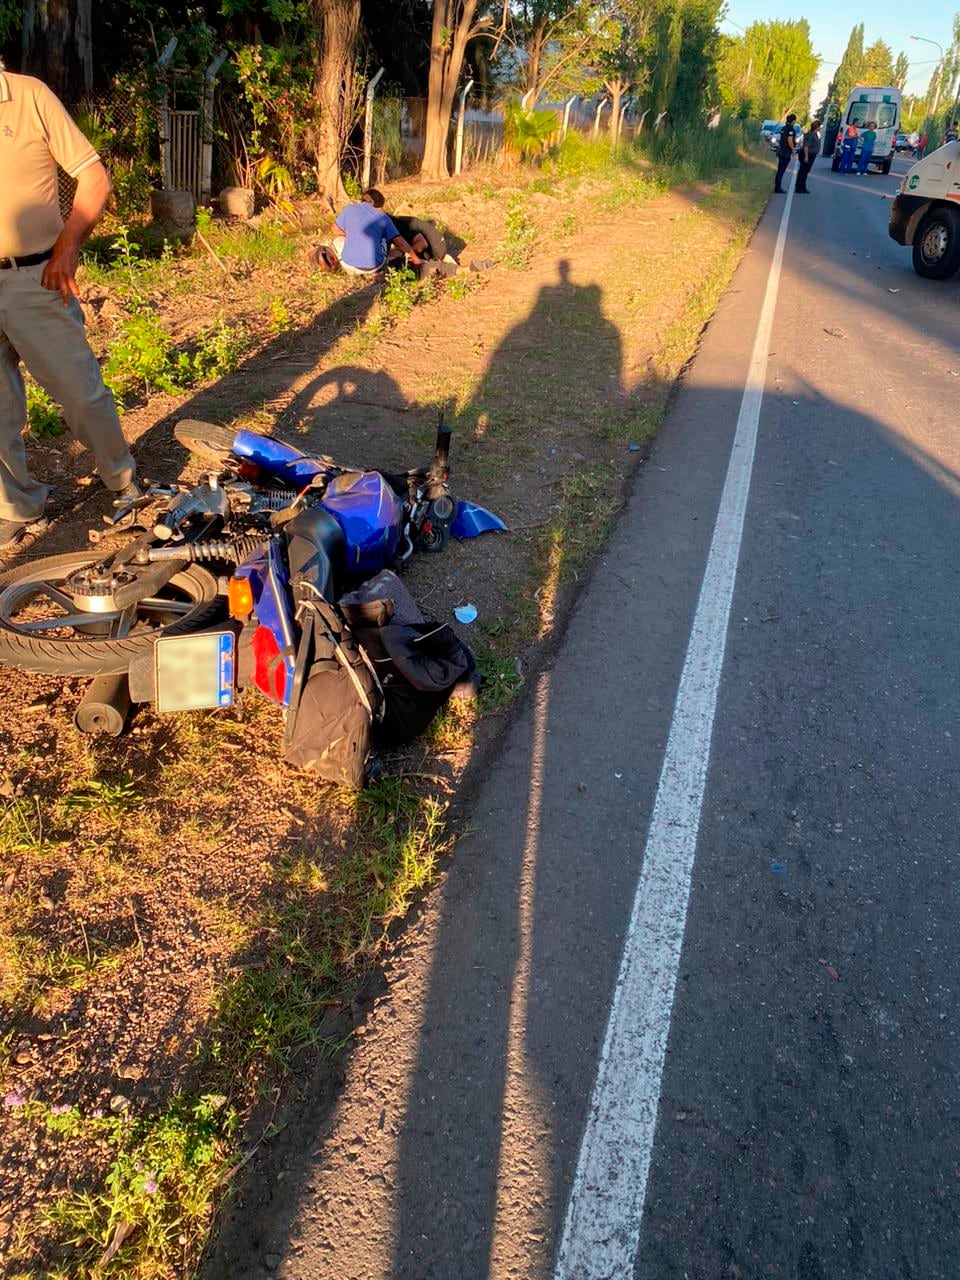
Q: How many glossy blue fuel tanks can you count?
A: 1